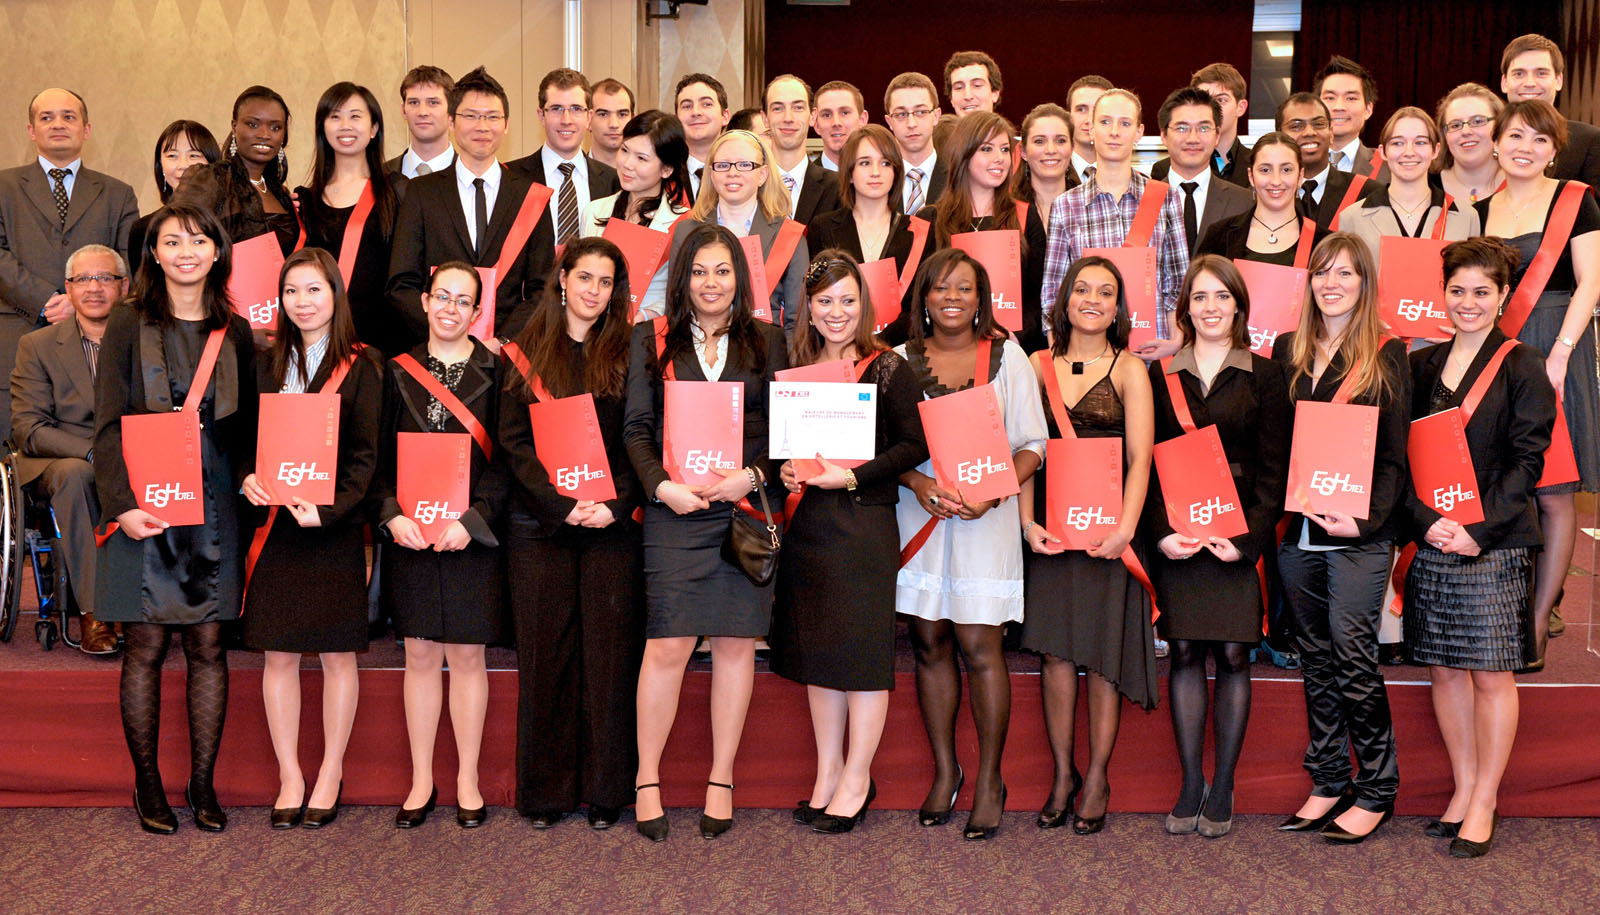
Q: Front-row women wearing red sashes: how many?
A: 11